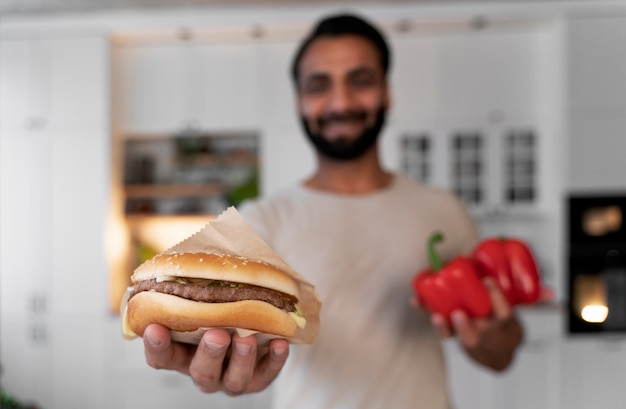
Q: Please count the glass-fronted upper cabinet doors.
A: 3